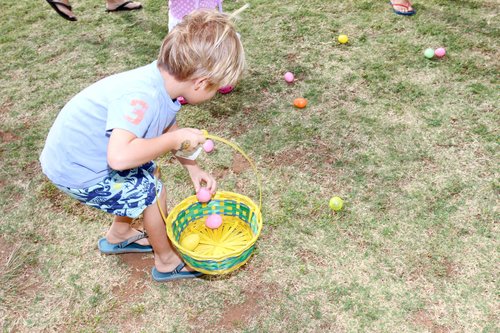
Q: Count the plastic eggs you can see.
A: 10